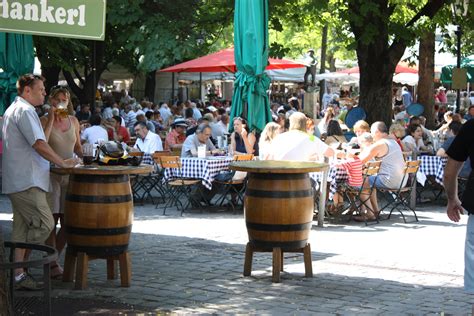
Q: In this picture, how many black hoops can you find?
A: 8